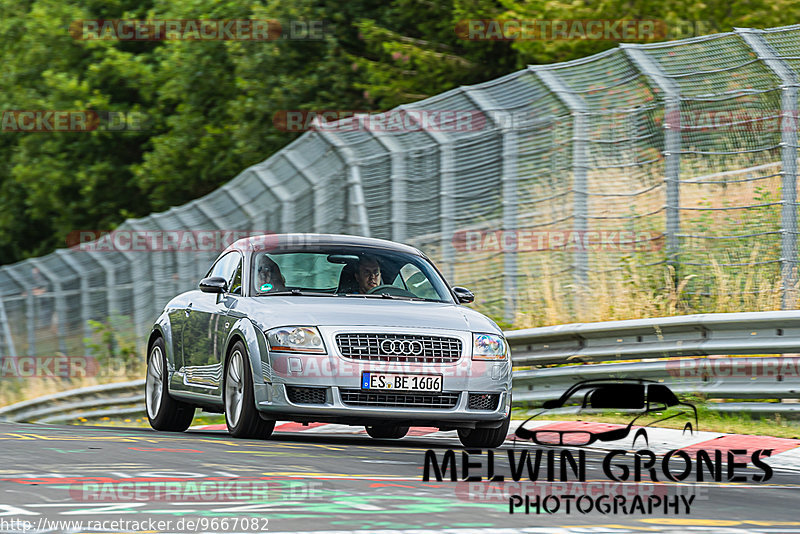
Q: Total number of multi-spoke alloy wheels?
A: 2